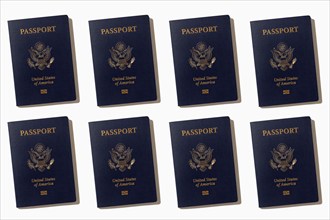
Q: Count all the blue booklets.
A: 8